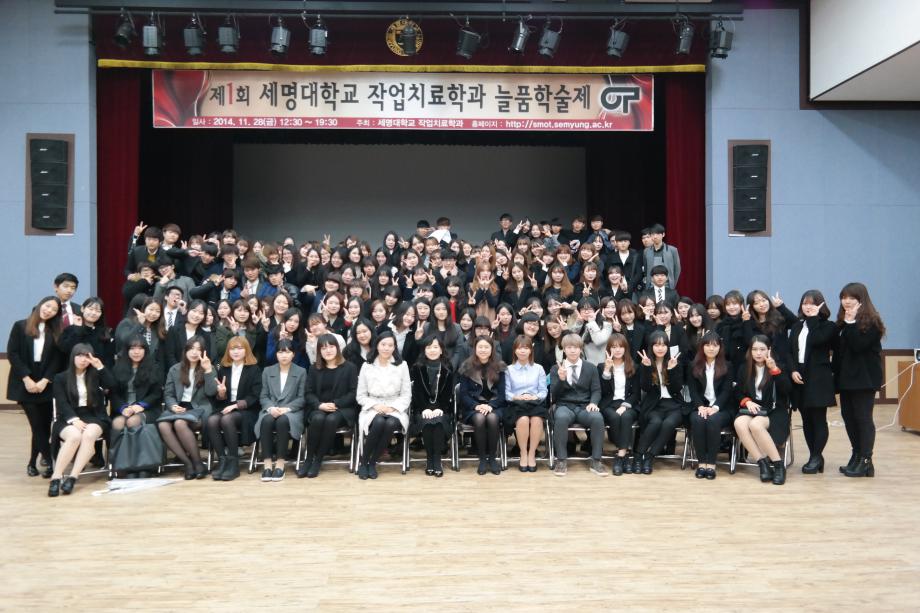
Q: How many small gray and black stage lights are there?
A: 13